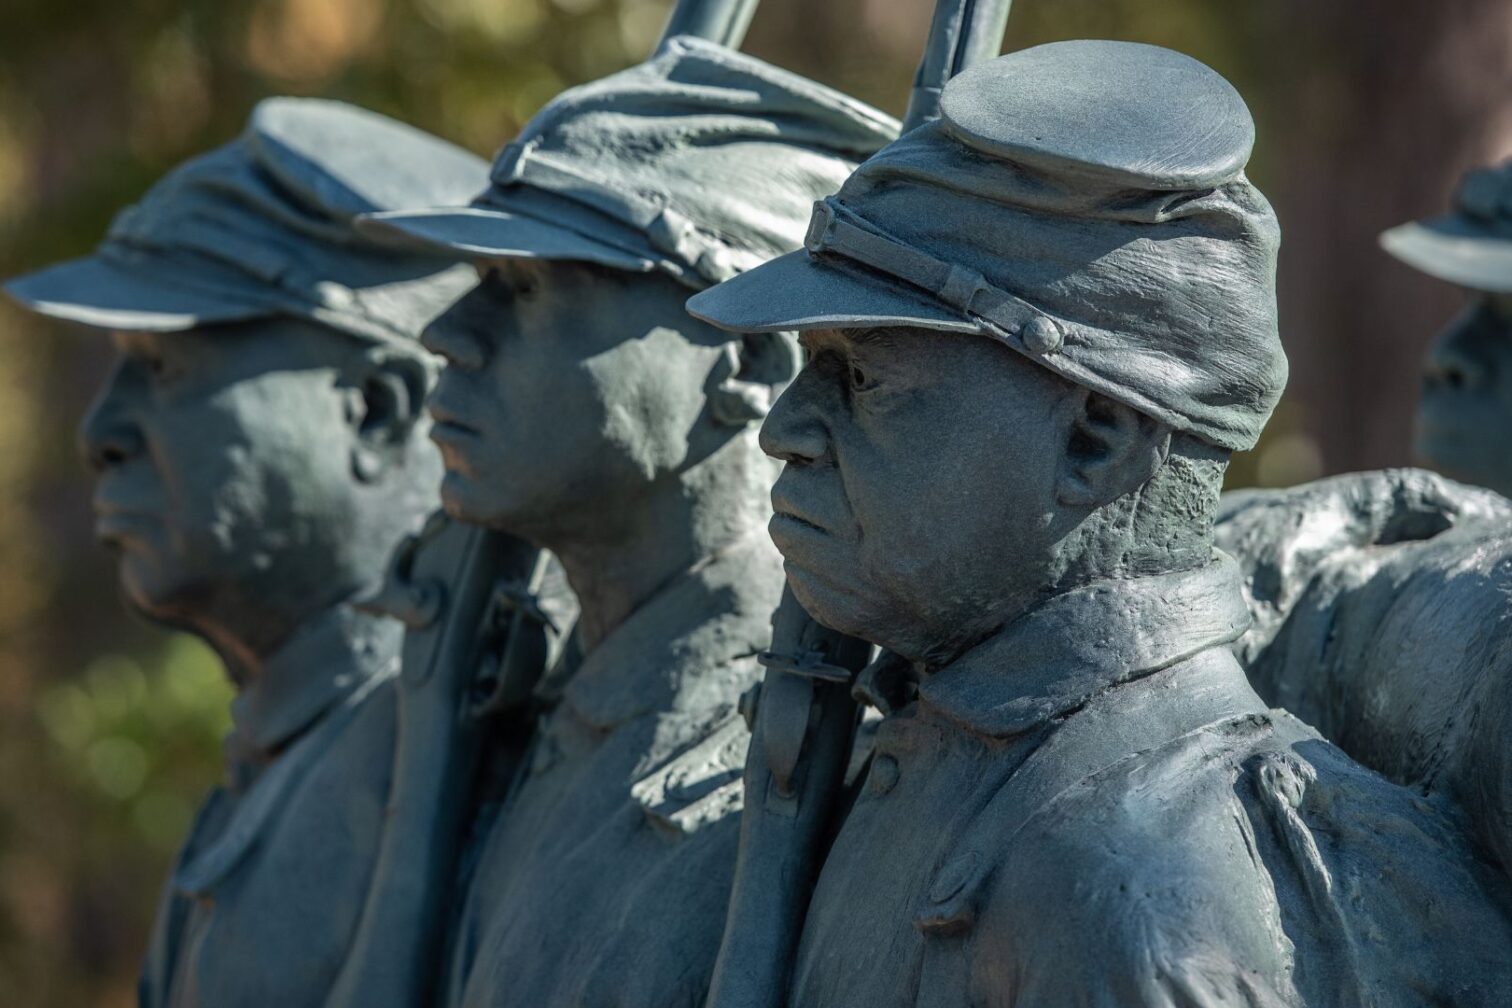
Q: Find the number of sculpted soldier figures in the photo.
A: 4